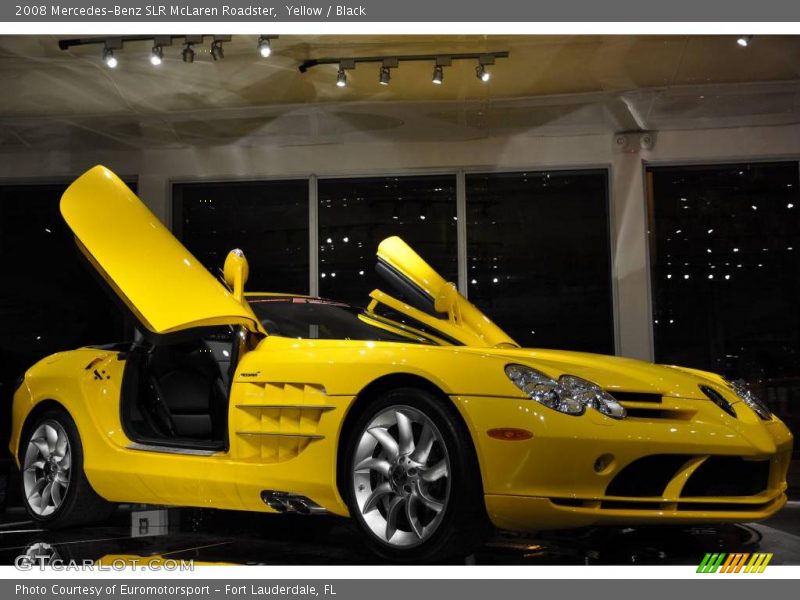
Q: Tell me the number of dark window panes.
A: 5